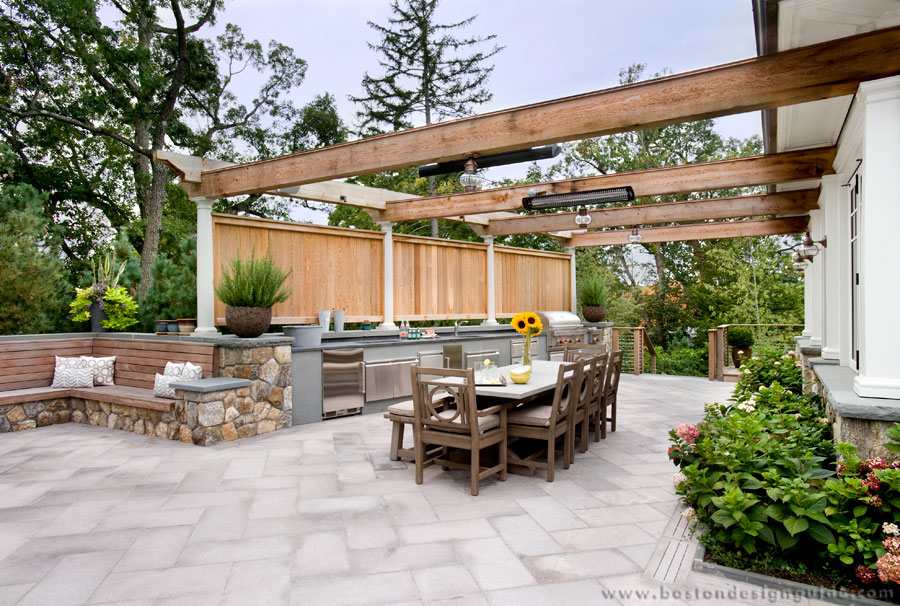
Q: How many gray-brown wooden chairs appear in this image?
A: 6